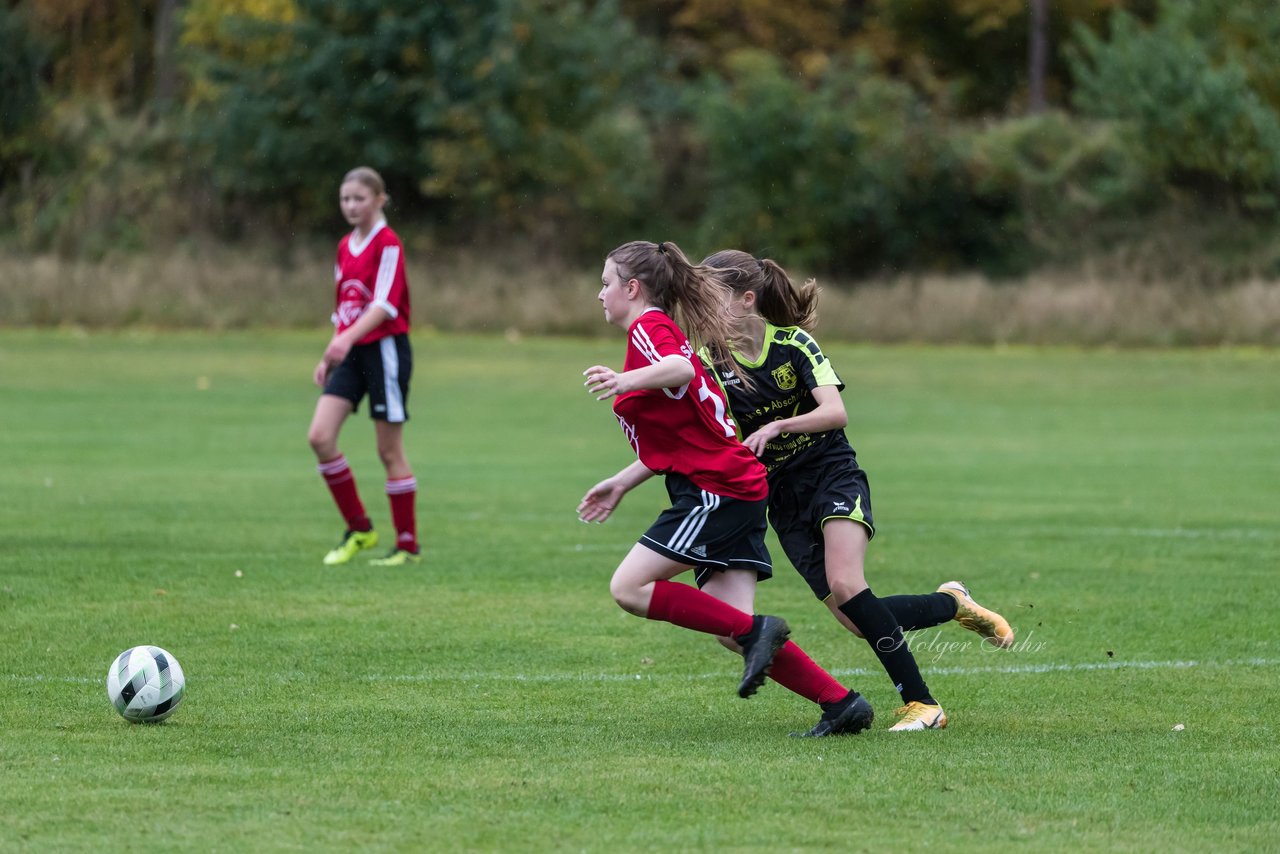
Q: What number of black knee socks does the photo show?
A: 2